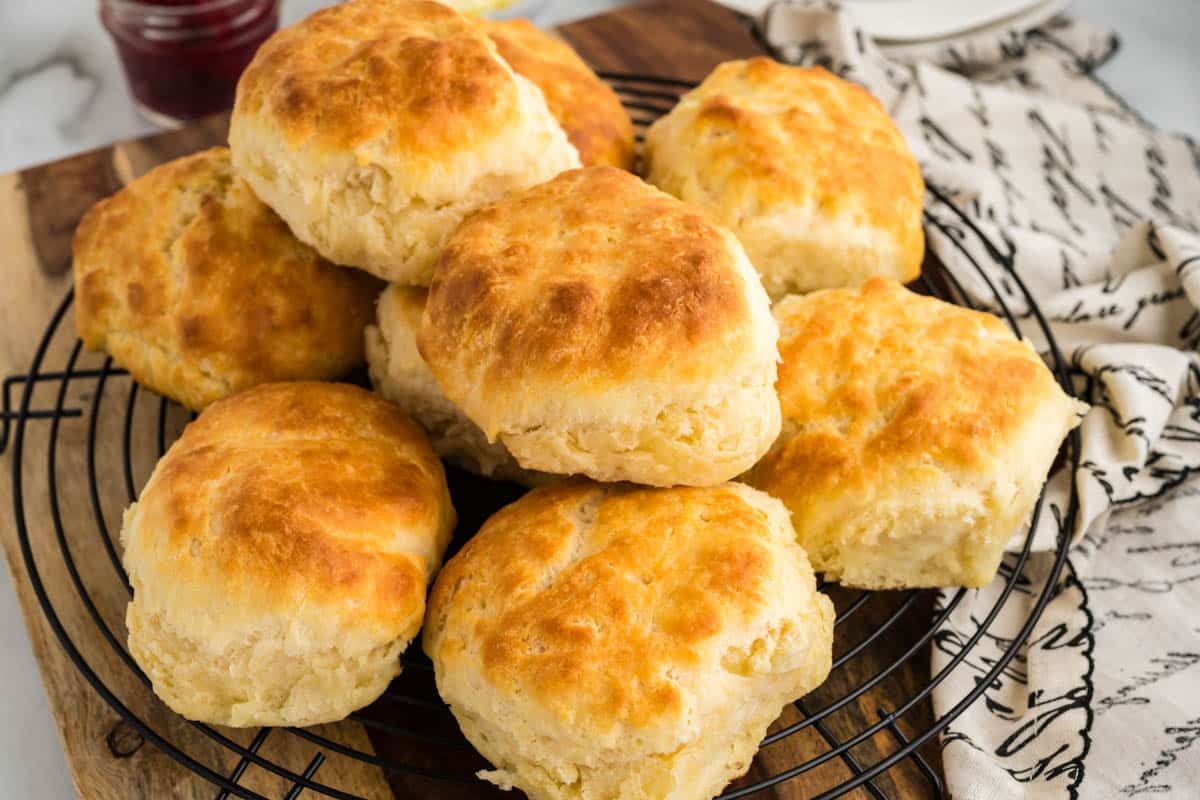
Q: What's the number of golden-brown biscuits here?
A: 9